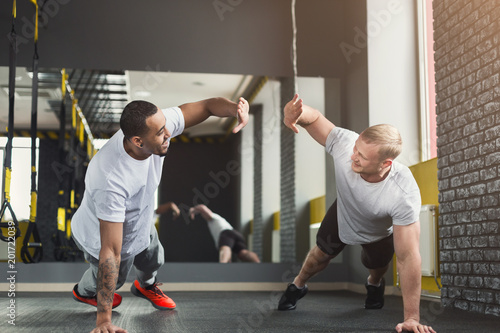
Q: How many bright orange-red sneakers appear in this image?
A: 2